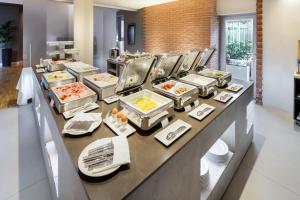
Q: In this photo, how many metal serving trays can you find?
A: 9